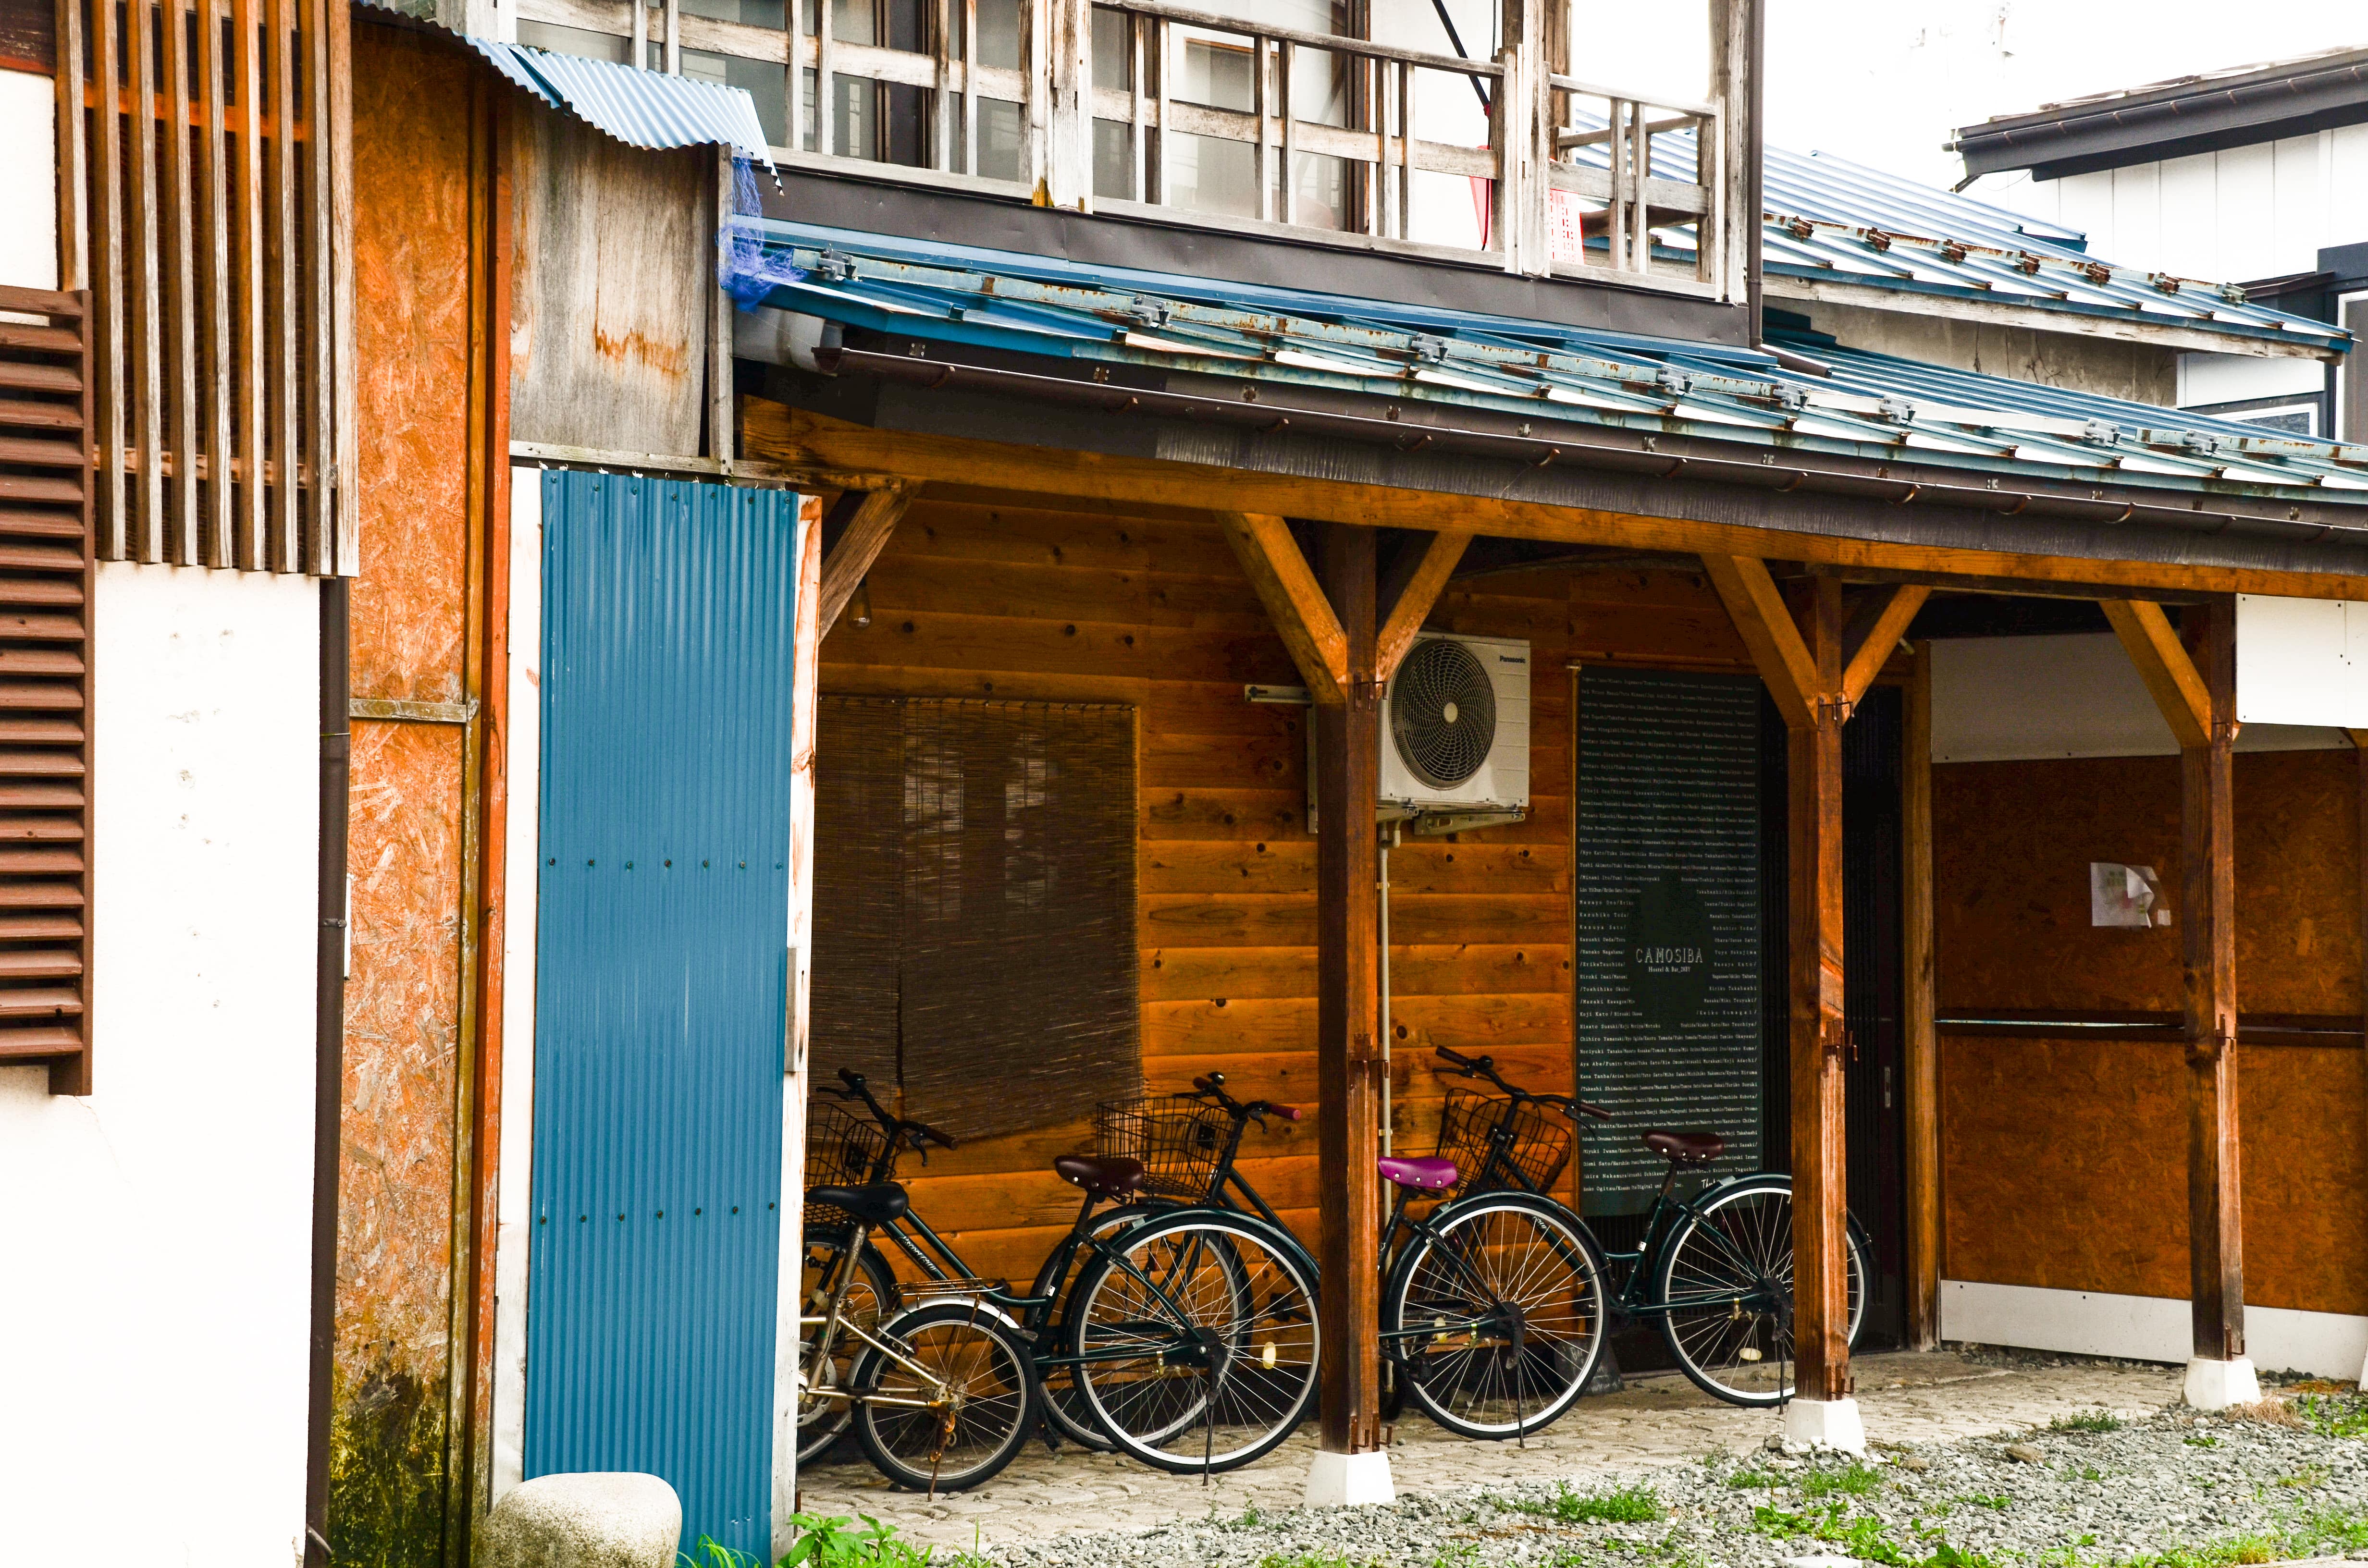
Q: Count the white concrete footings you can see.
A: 3